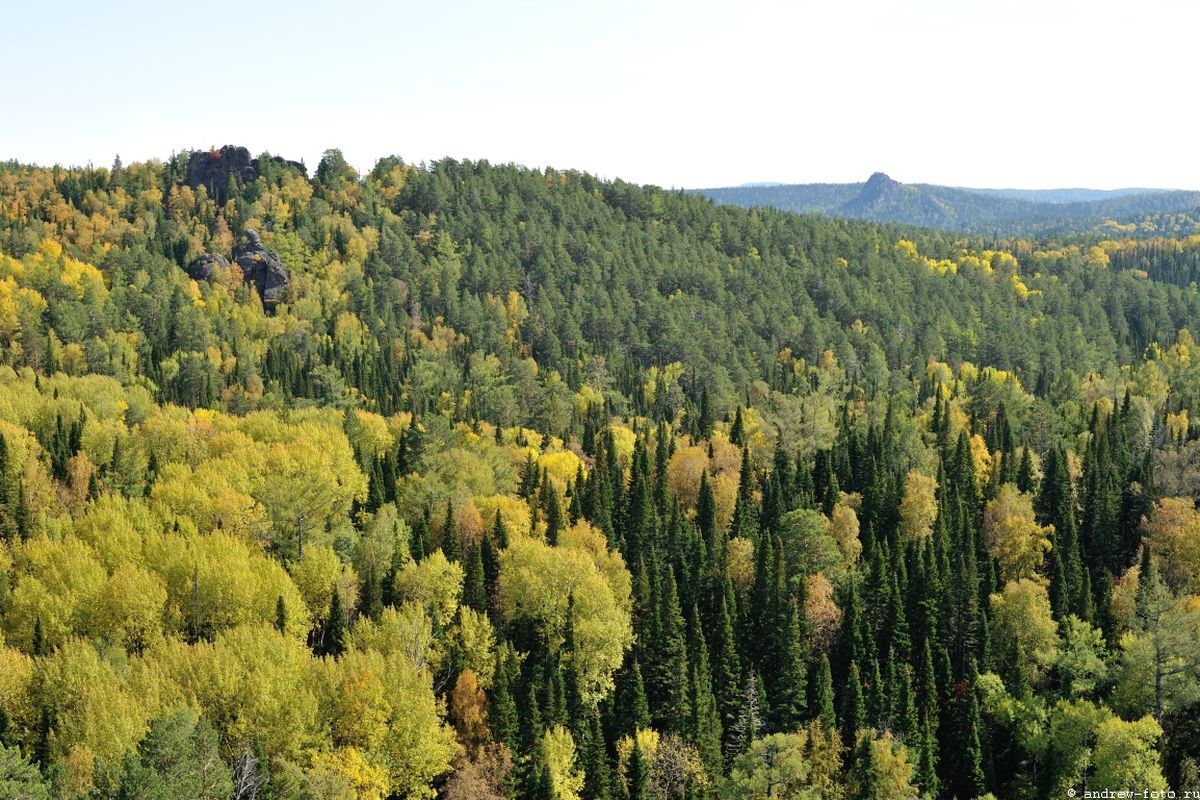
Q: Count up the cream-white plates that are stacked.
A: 0